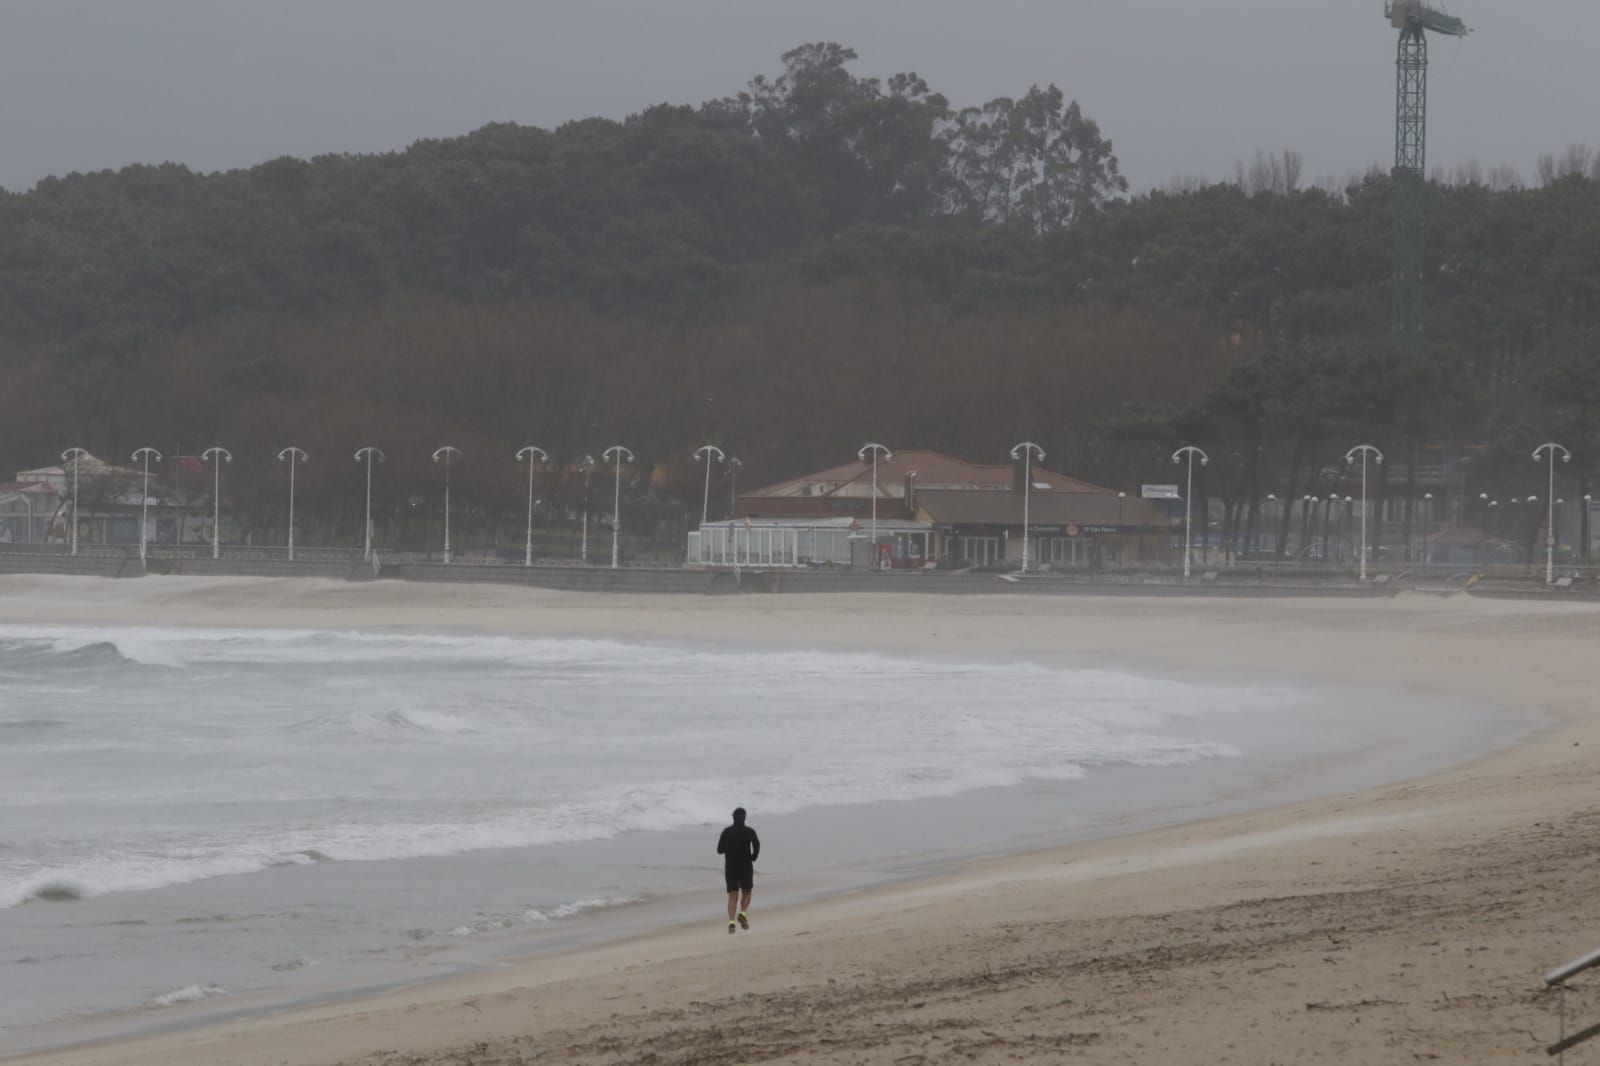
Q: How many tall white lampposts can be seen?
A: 14